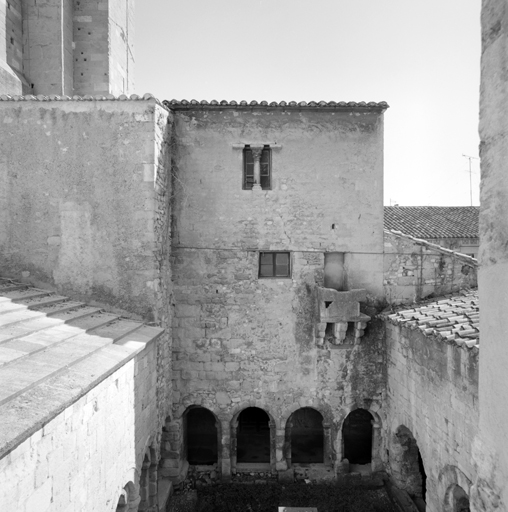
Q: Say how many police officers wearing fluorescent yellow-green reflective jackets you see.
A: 0